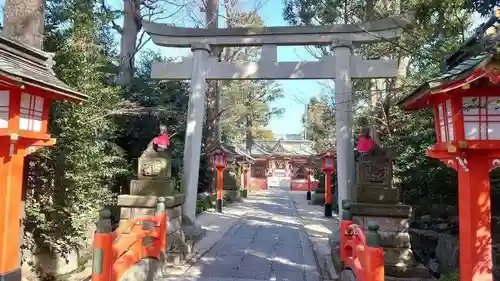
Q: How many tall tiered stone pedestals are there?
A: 2